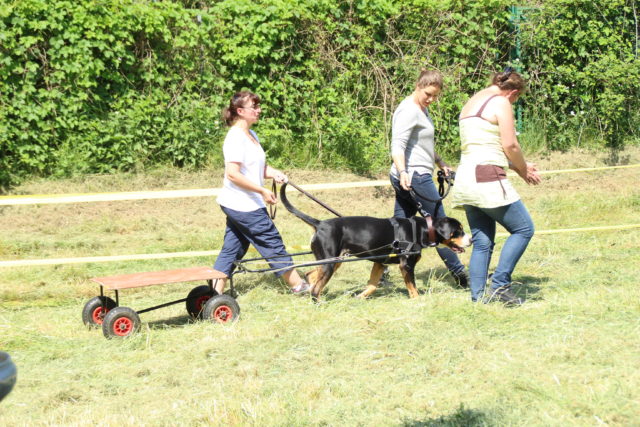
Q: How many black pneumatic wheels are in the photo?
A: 4